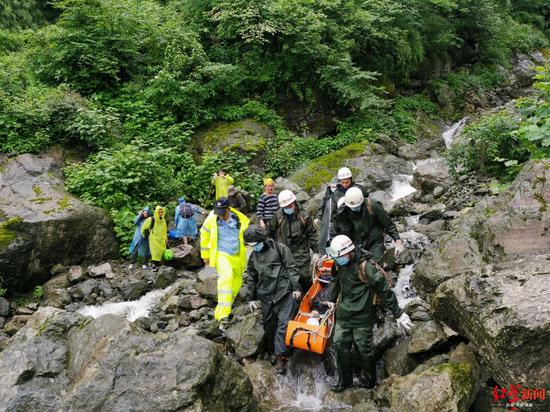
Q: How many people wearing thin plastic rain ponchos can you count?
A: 4